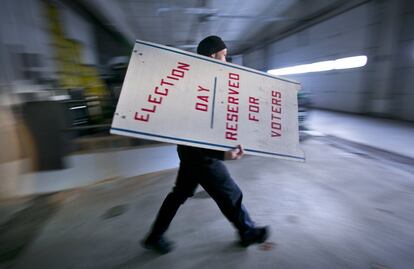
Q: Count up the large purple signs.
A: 0